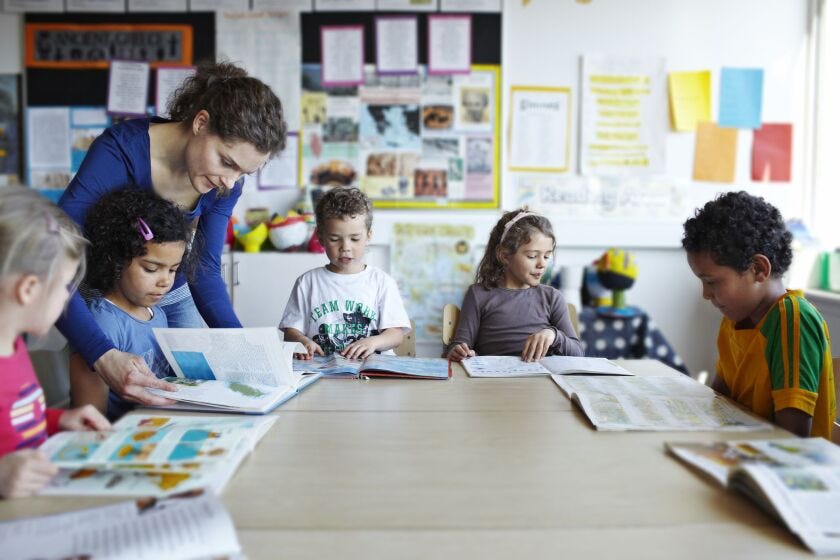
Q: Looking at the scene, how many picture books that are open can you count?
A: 7